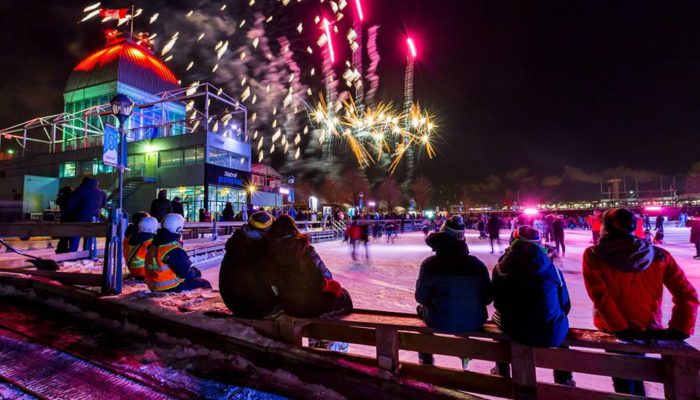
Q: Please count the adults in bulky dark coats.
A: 4